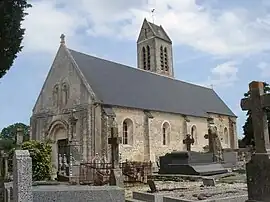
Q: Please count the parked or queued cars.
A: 0